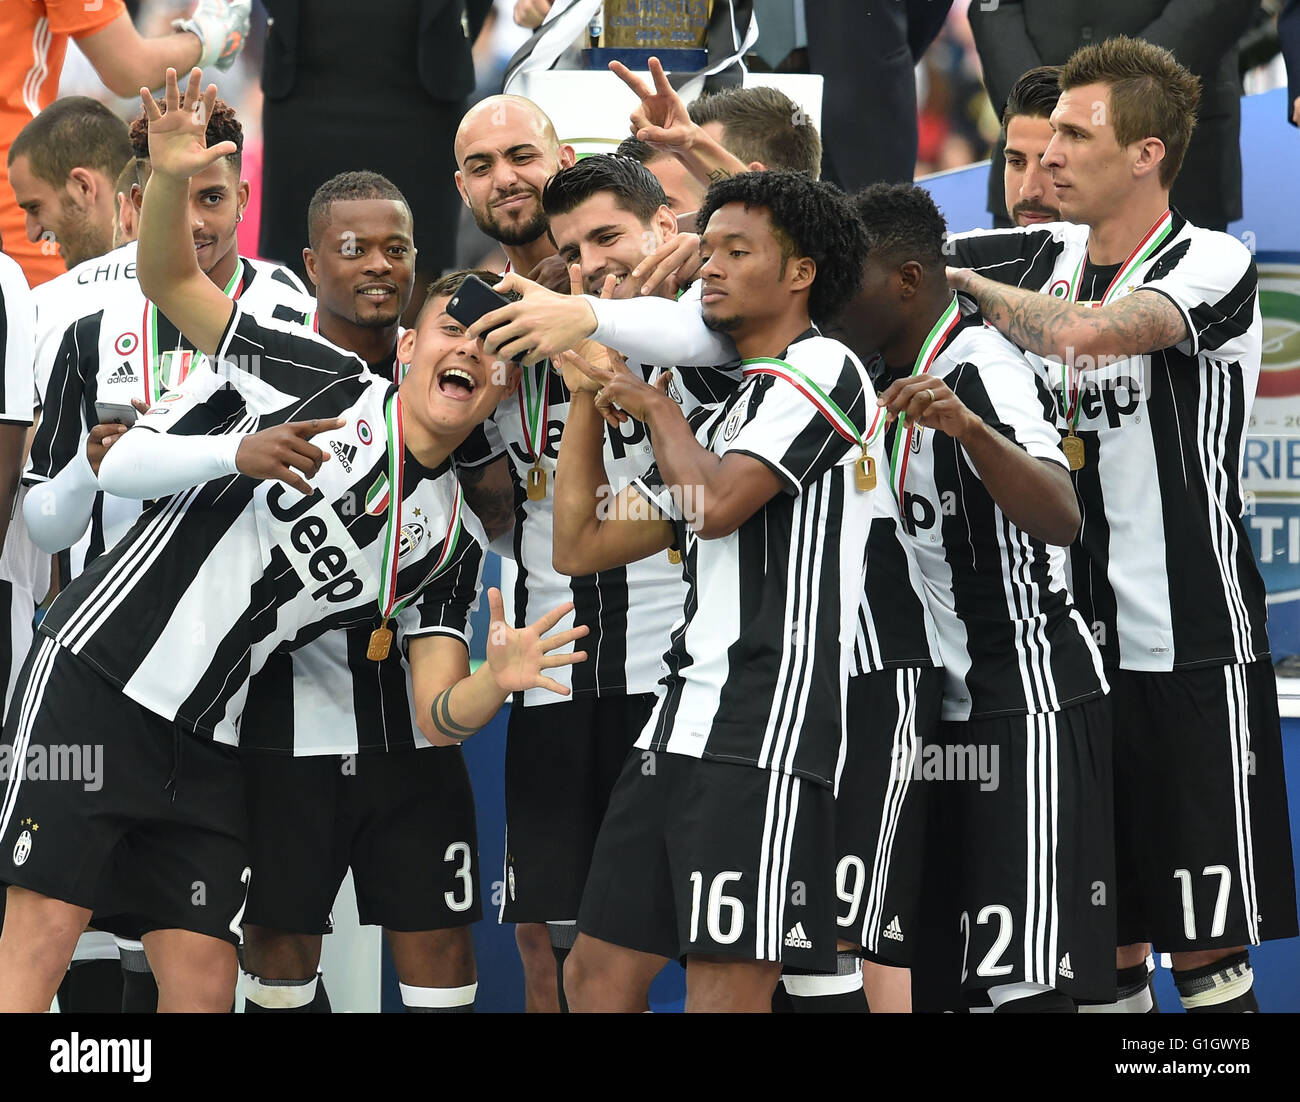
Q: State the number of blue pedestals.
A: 1